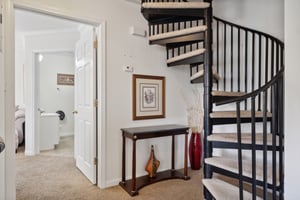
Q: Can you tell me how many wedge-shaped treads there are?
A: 9